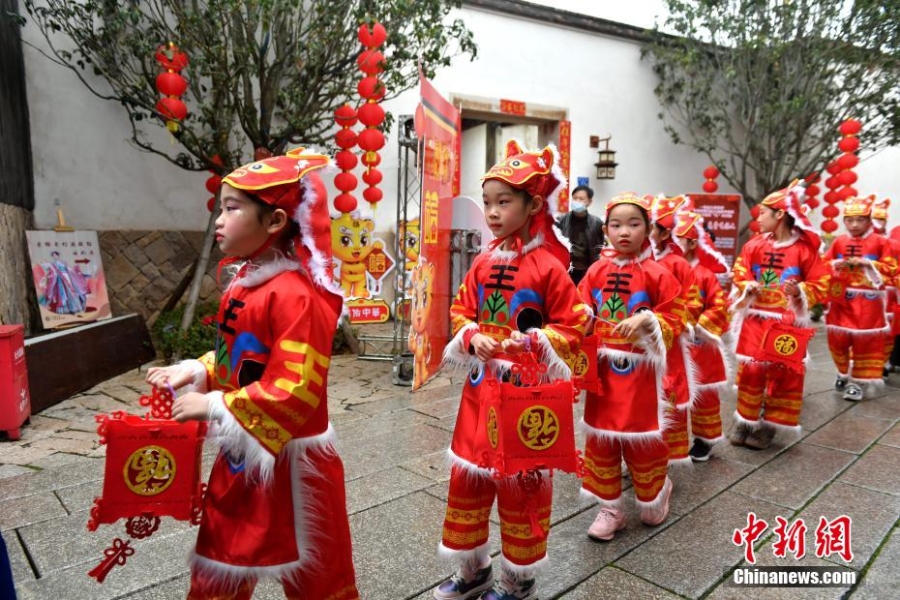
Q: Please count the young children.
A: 8